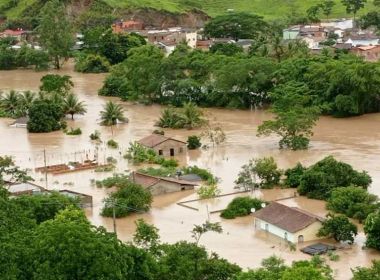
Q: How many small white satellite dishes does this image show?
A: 2